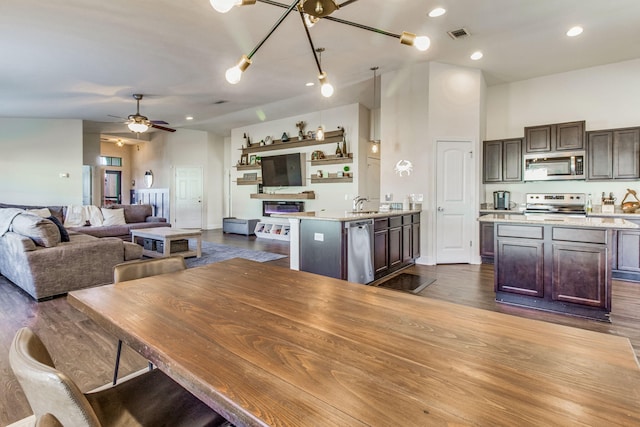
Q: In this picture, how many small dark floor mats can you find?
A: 1